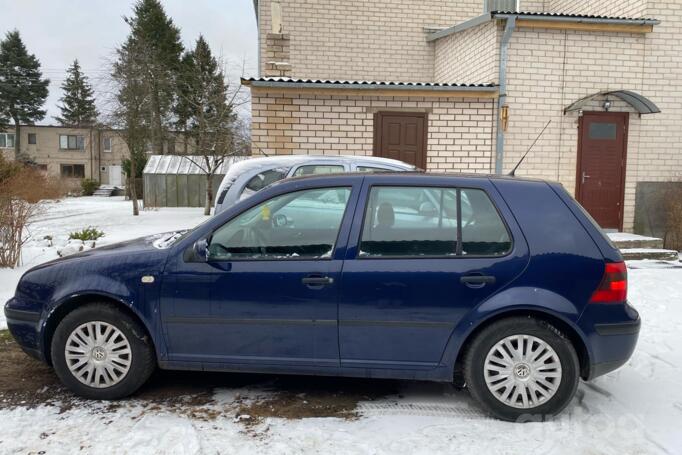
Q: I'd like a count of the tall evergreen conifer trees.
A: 4